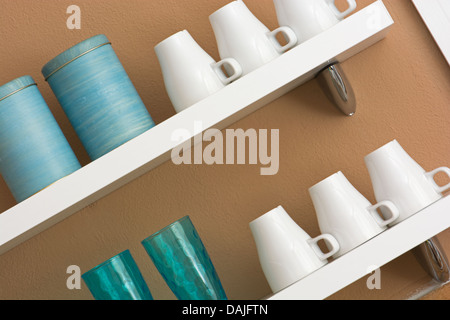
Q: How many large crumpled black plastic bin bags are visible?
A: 0